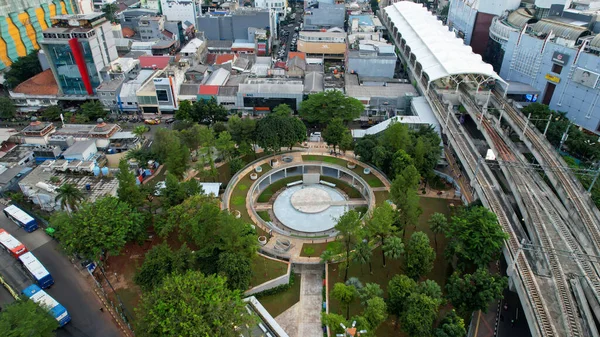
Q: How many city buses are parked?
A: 4